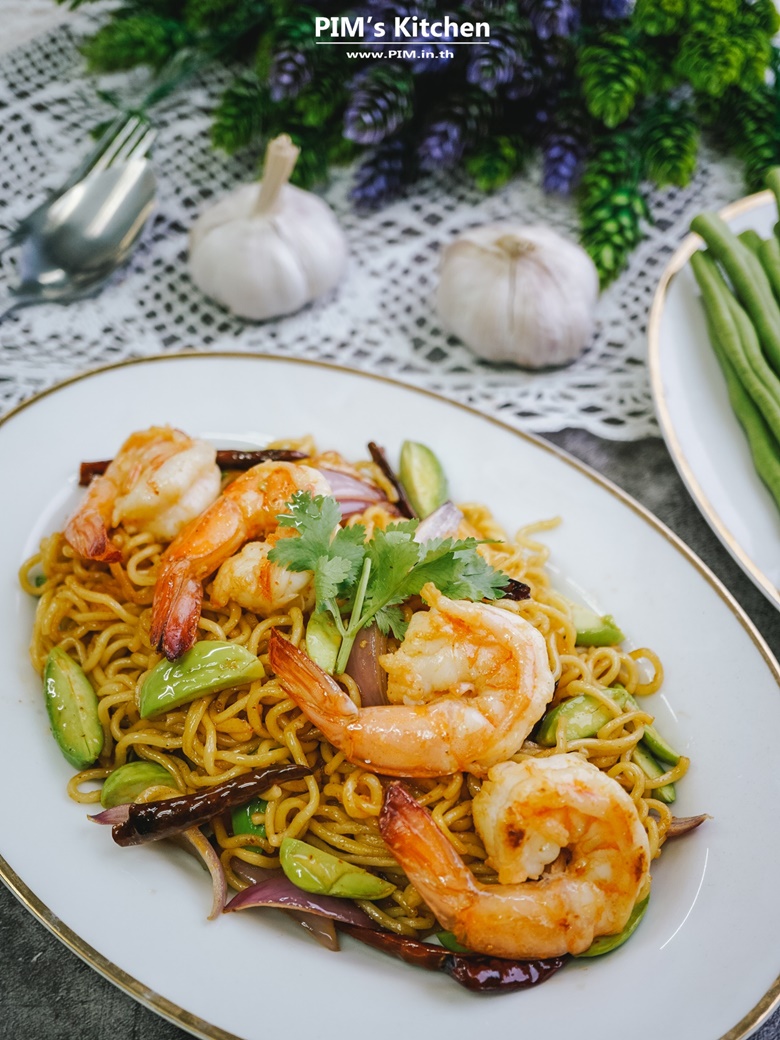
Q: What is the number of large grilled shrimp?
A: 4